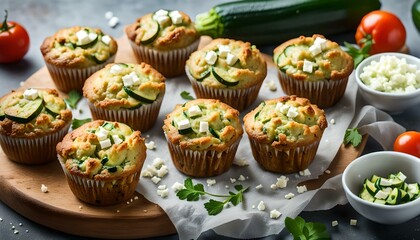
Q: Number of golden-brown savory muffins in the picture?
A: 9